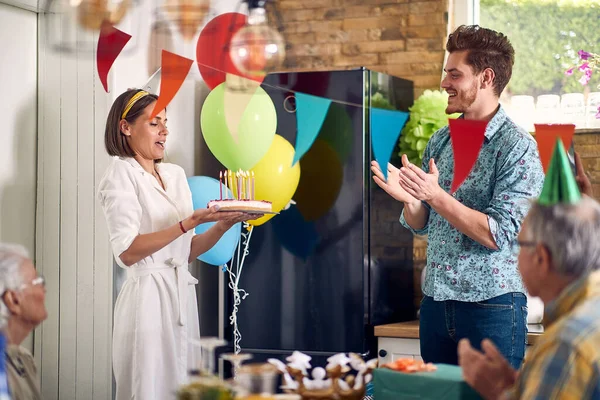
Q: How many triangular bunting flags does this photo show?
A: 7